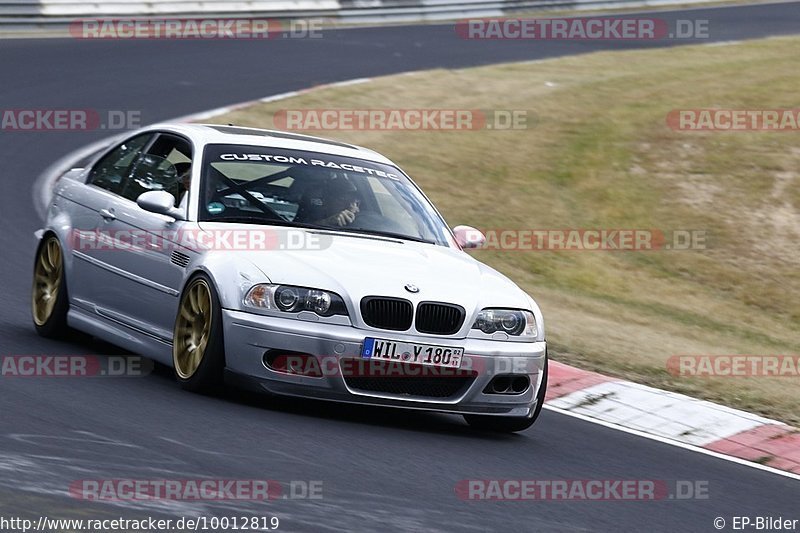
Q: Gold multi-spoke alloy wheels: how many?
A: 2